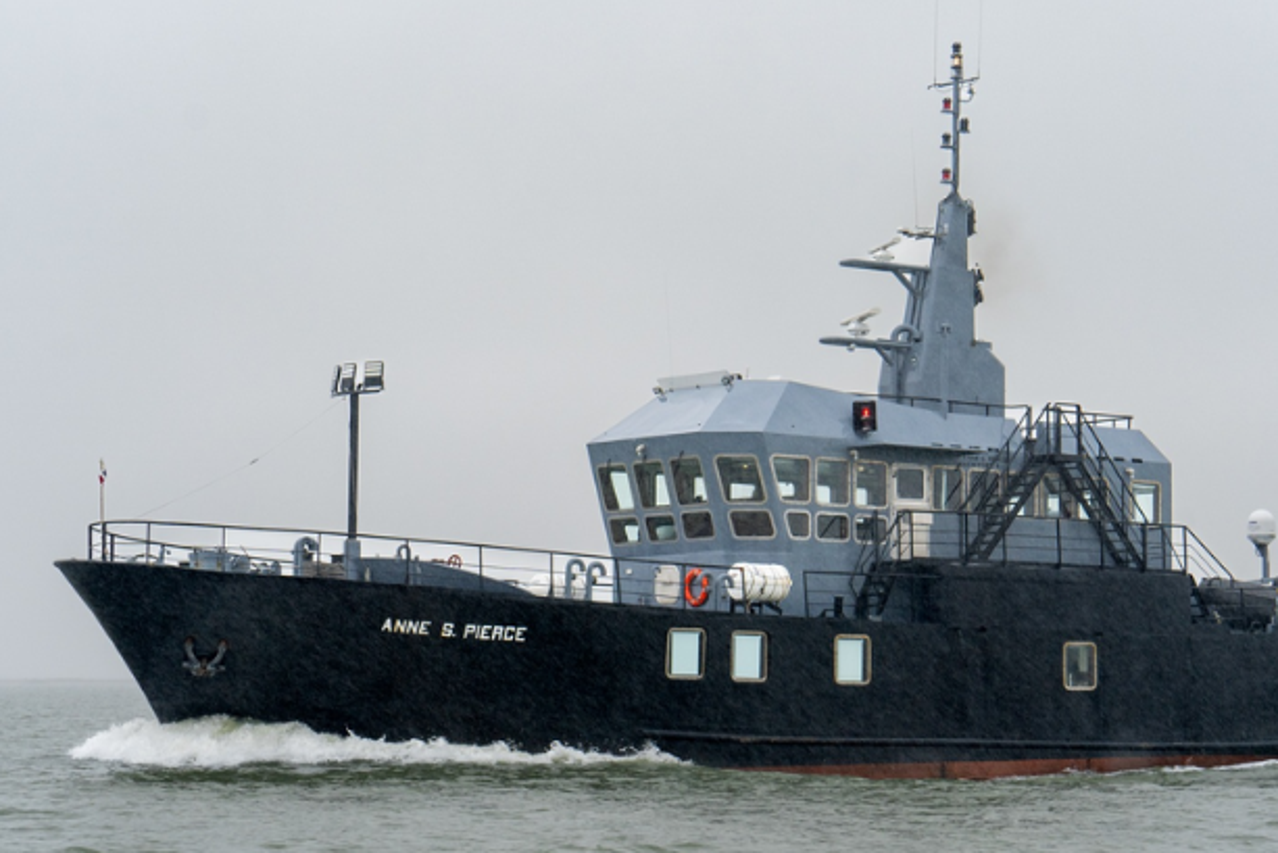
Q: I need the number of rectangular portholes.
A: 4